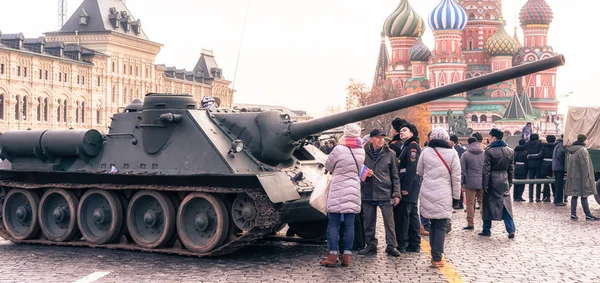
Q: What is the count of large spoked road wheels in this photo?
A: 5